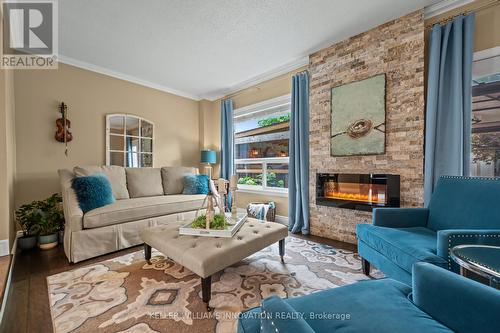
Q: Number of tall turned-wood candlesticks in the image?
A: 2